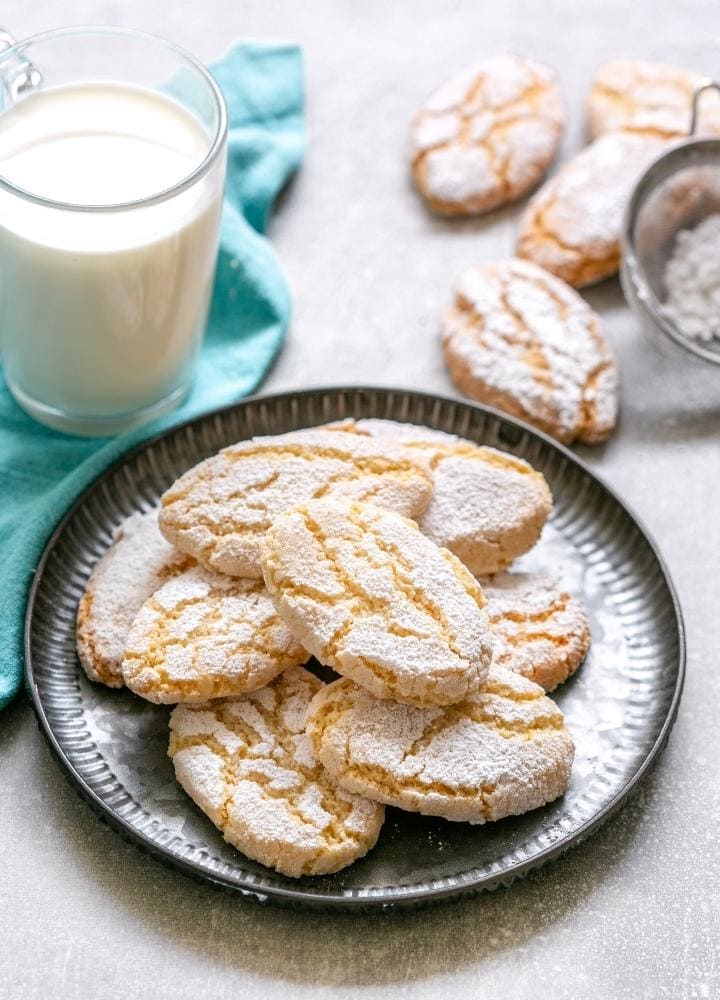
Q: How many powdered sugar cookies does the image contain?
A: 12